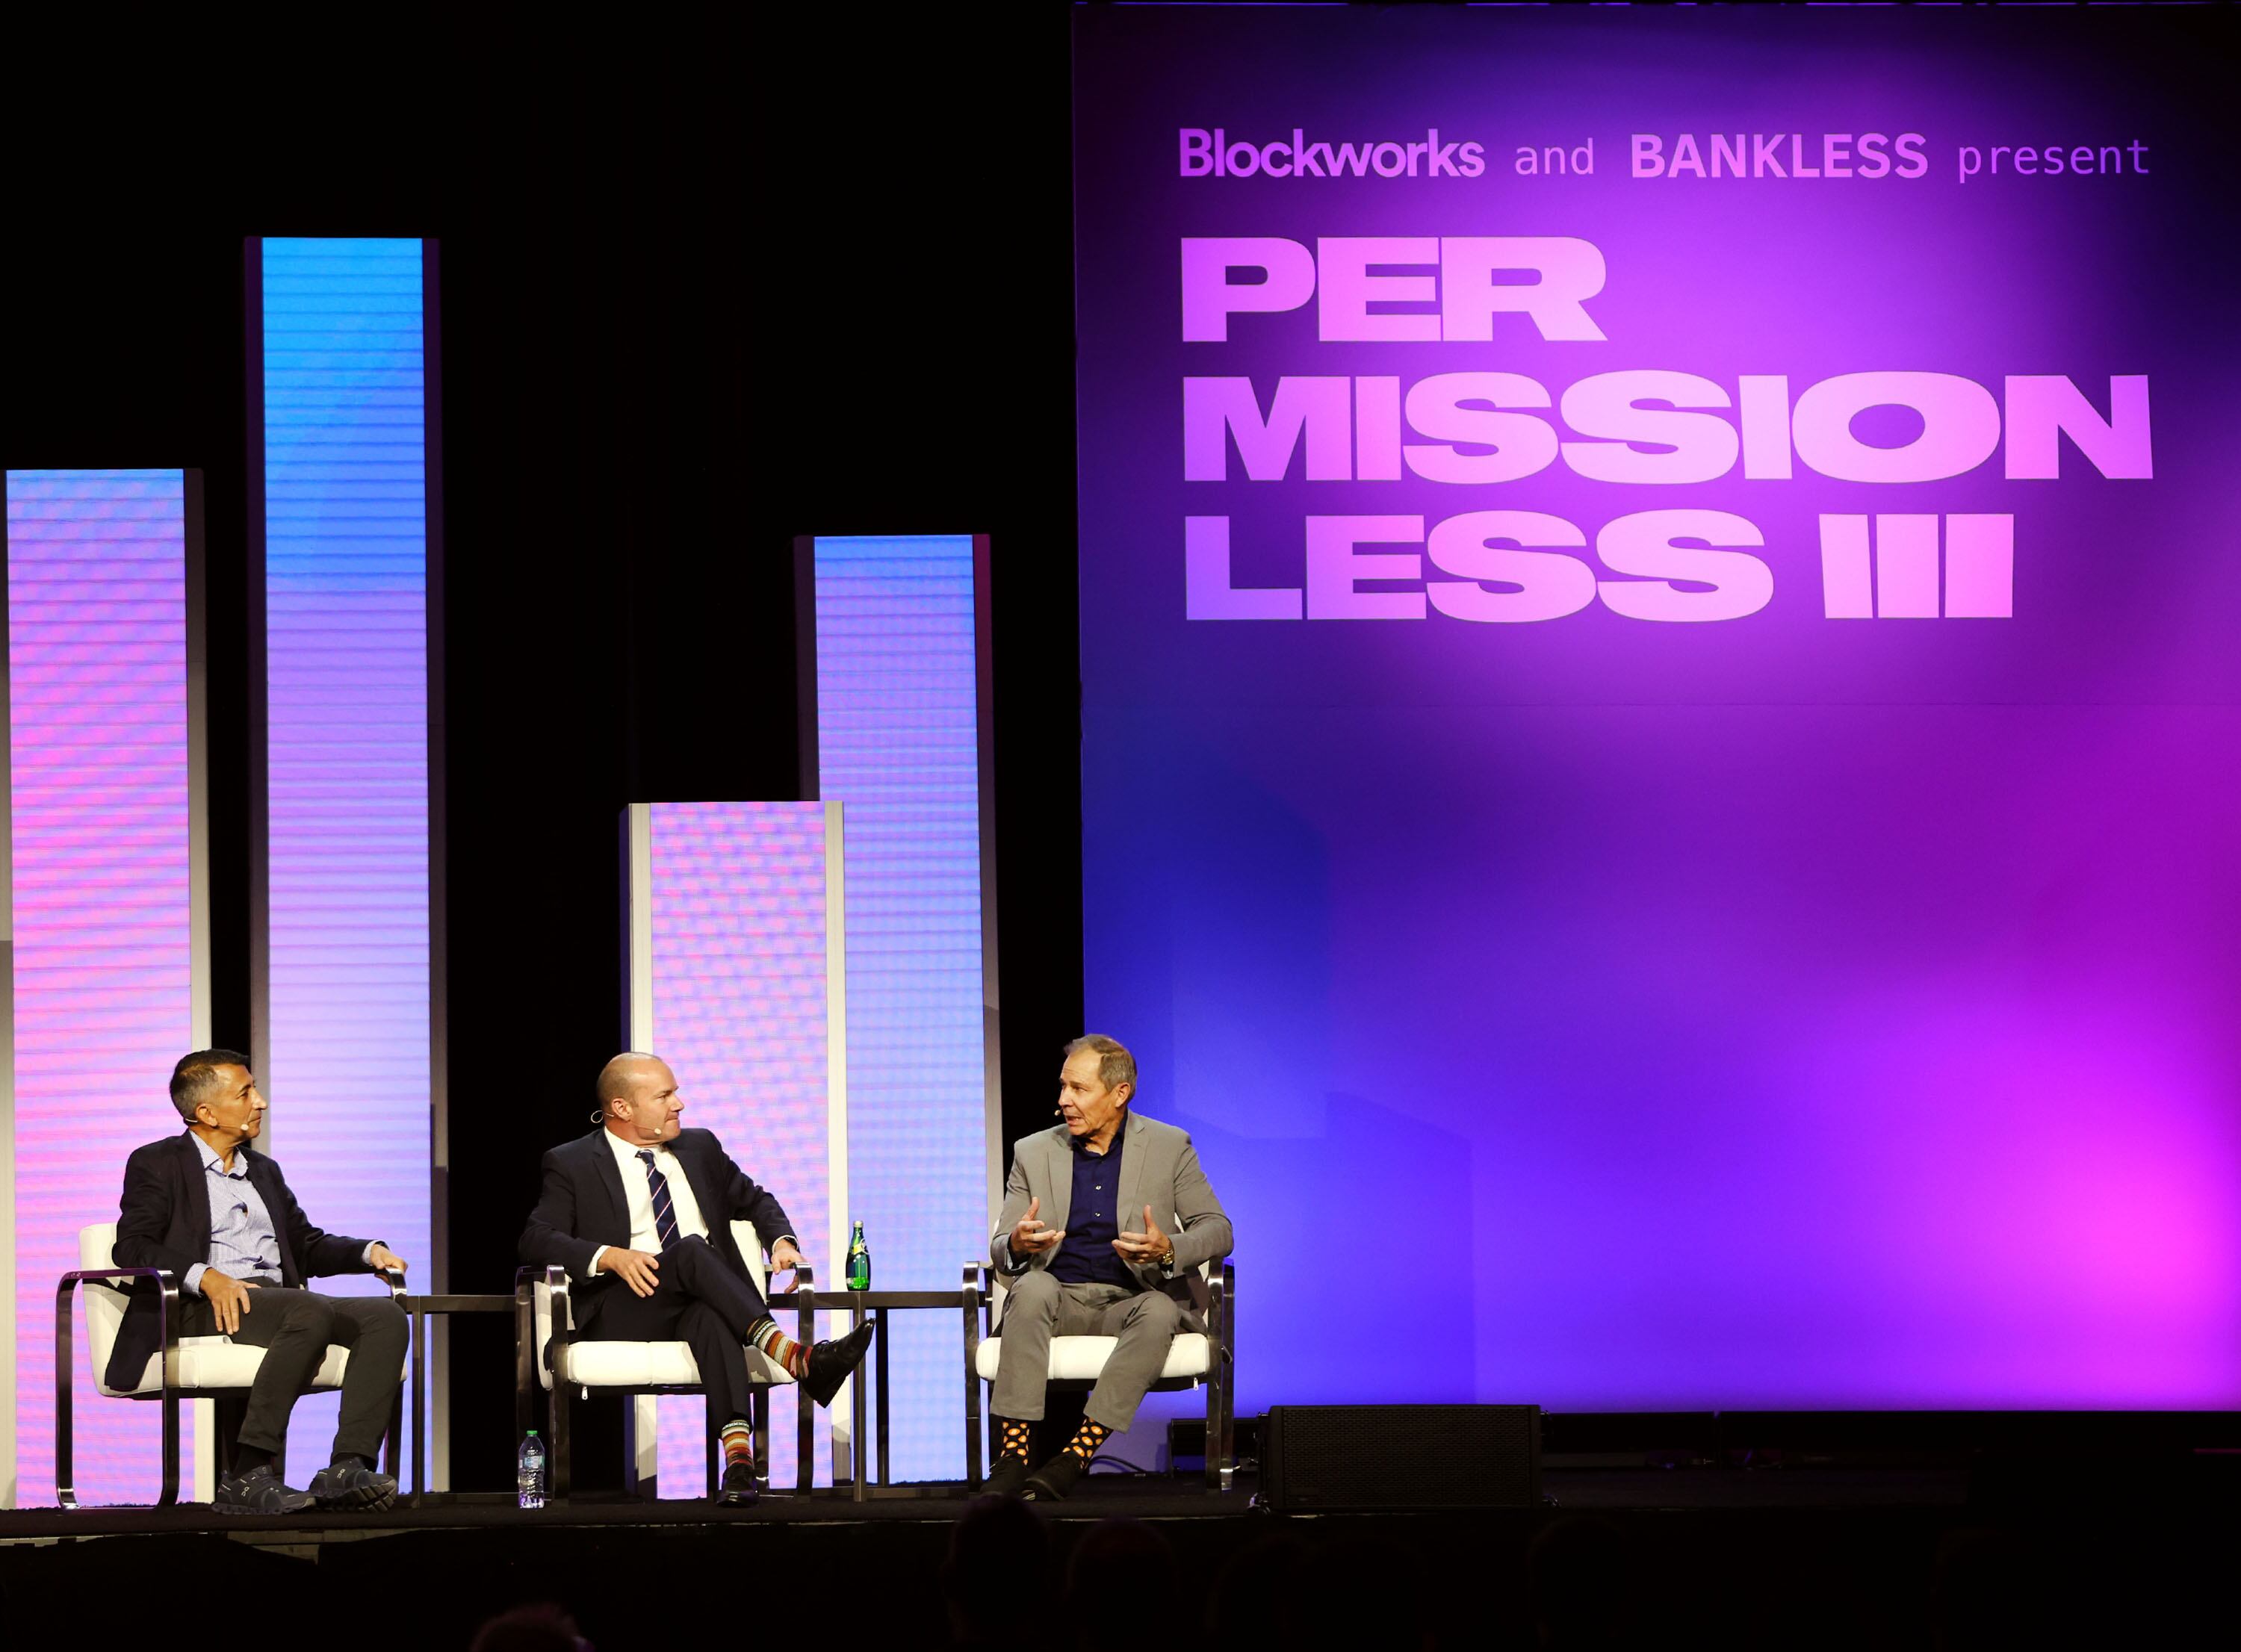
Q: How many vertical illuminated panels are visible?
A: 4